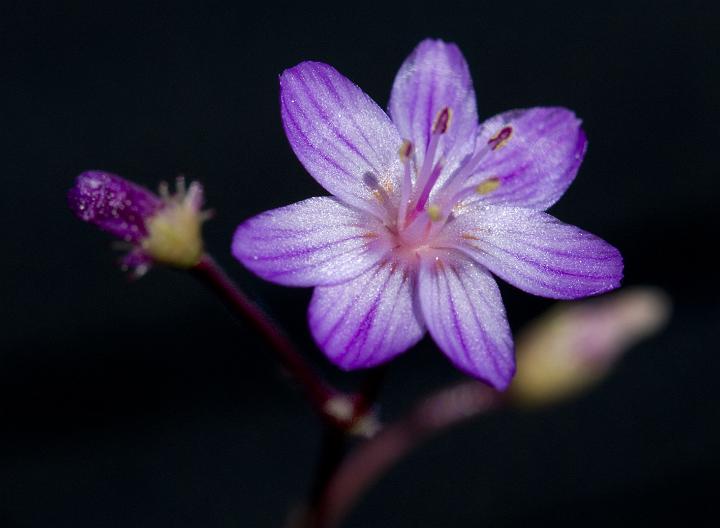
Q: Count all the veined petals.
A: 7